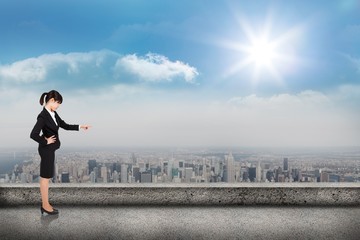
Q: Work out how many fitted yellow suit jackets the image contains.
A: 0